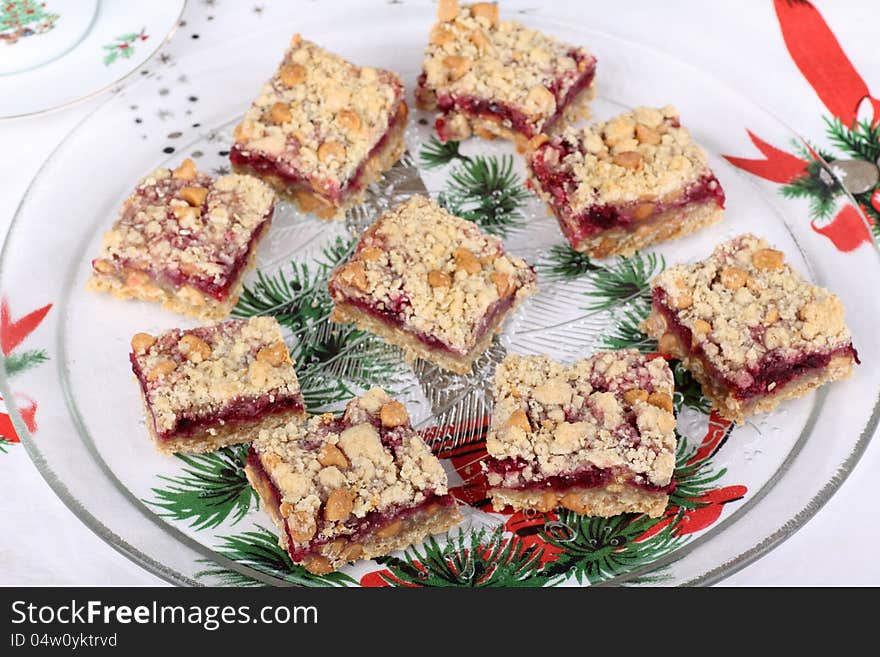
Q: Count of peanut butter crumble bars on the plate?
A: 9